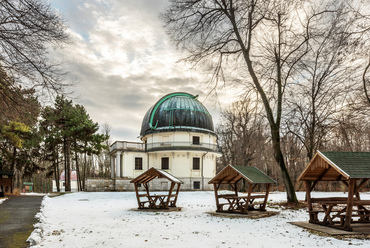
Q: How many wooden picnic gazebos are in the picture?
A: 3